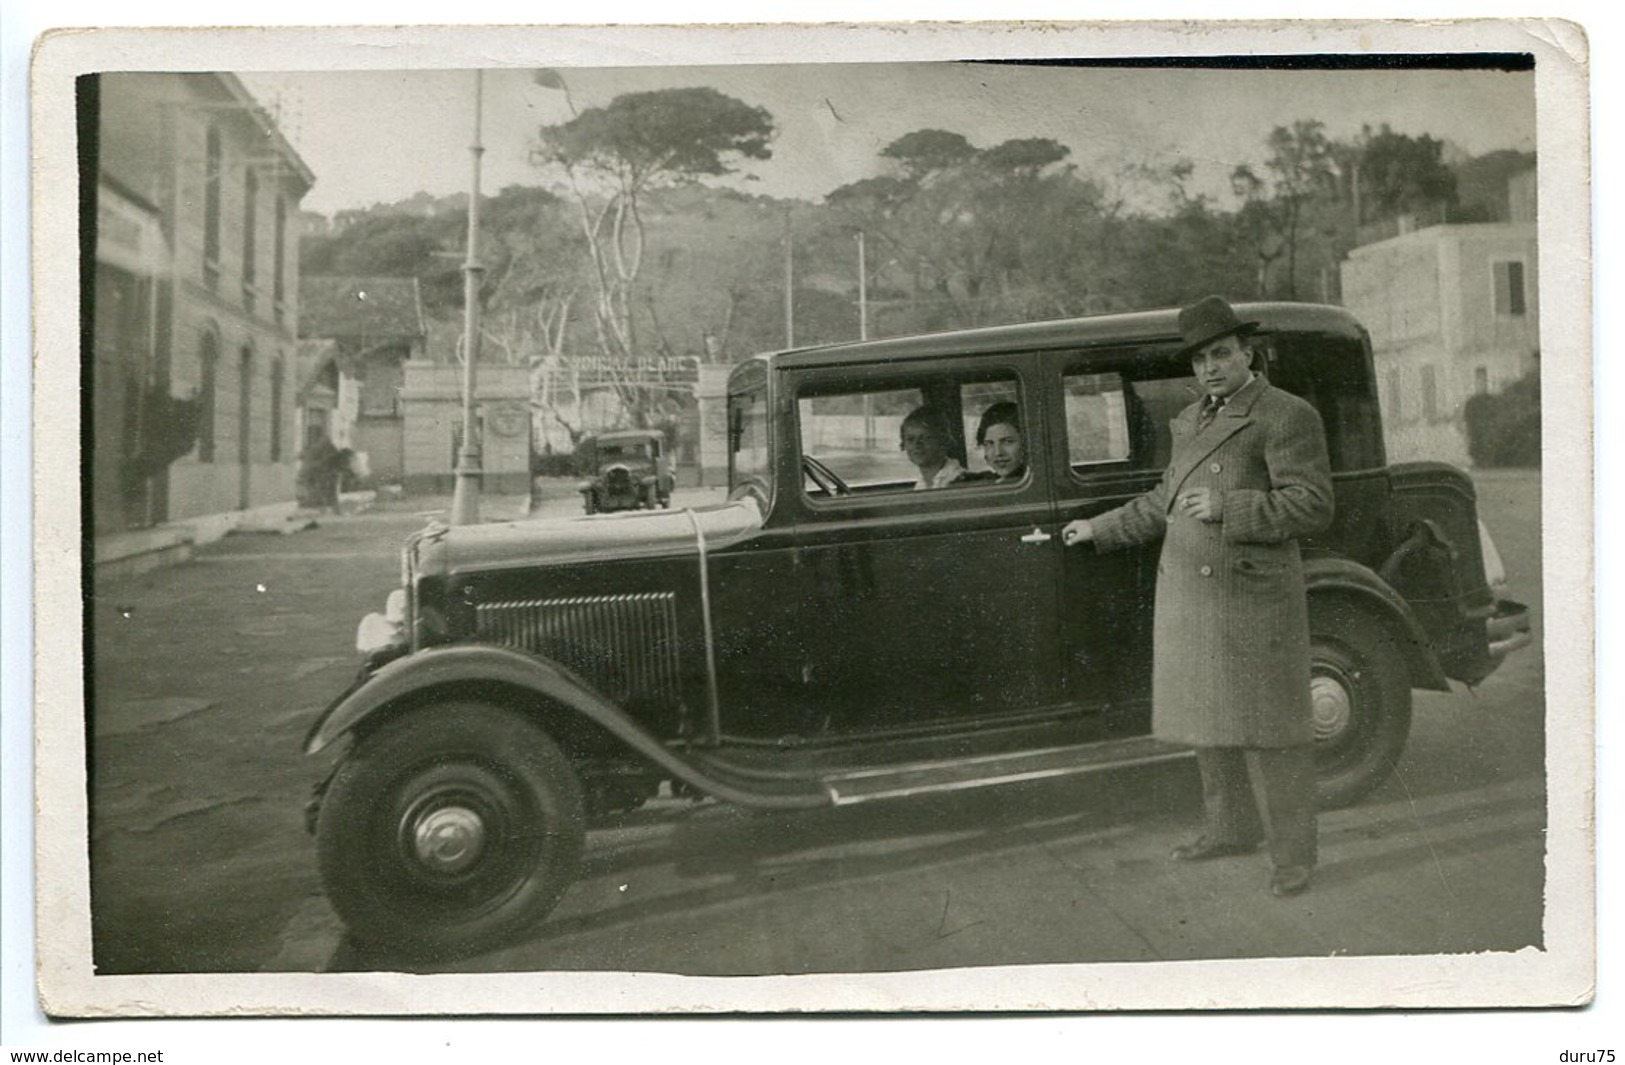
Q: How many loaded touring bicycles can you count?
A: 0